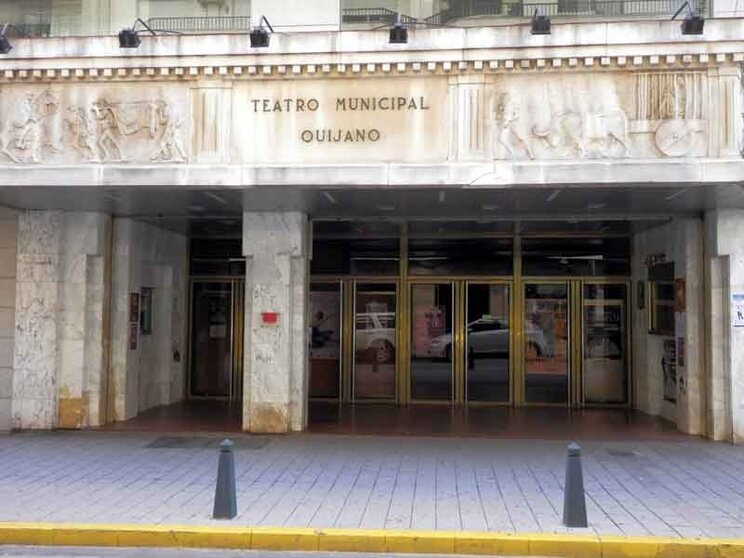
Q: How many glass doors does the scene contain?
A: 7